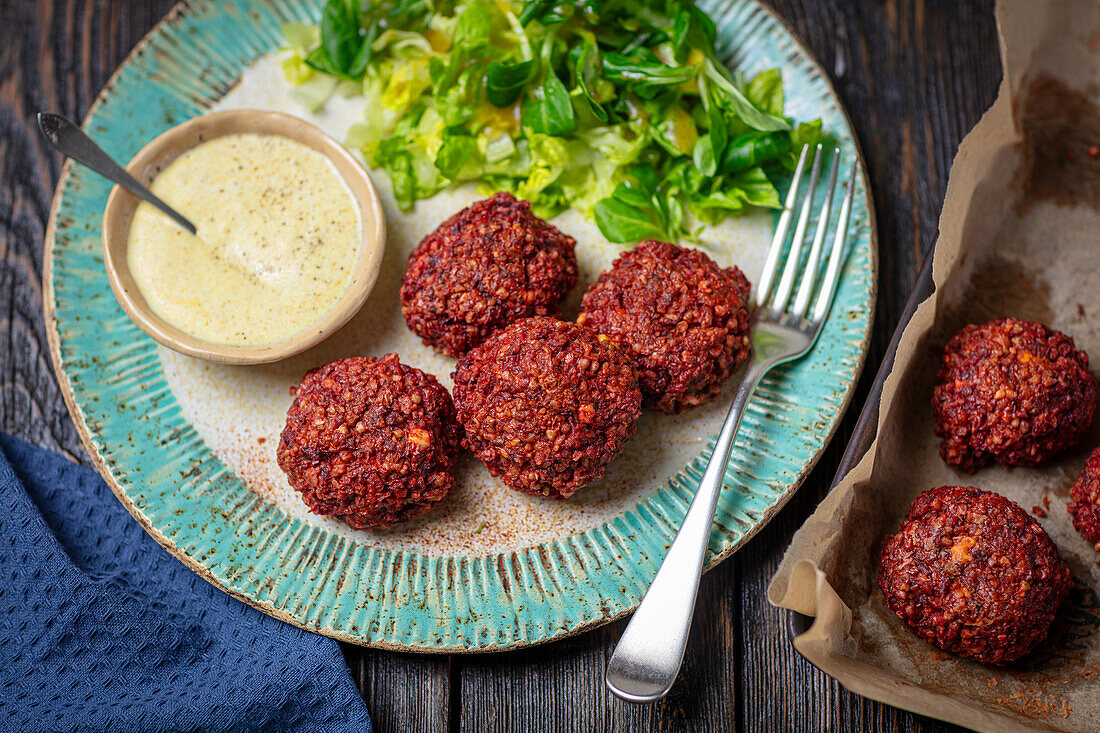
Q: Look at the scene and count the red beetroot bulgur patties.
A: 7